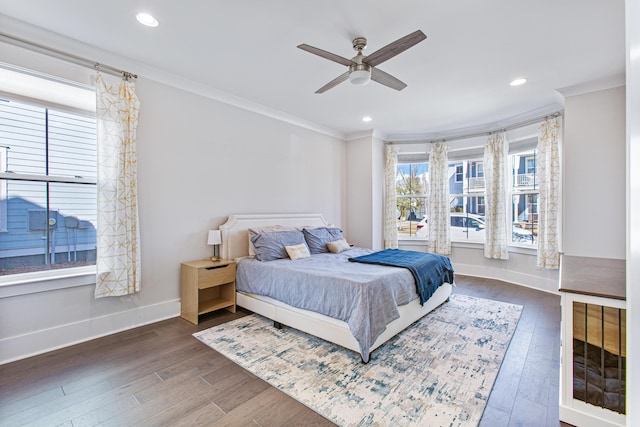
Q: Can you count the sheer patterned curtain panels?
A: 5